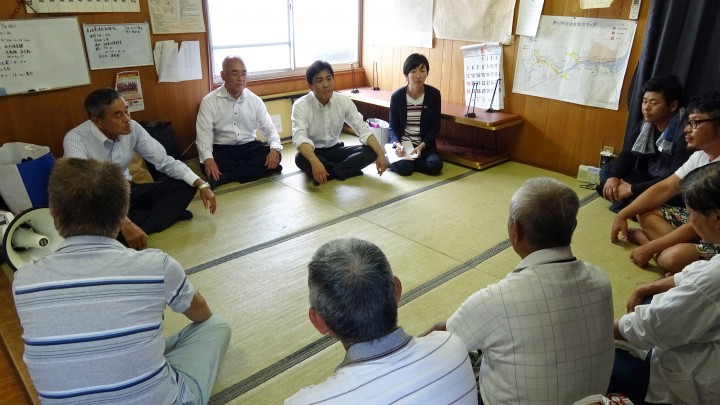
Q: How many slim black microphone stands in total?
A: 4